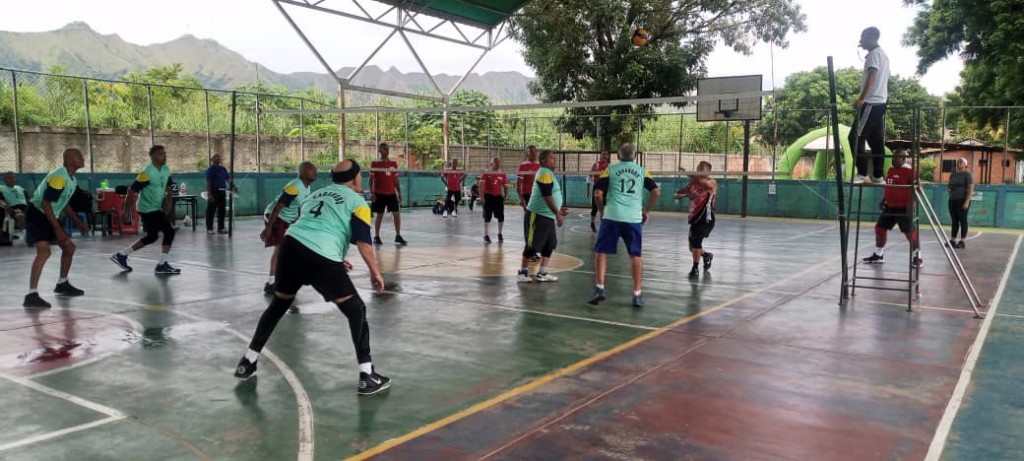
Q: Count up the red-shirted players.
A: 7